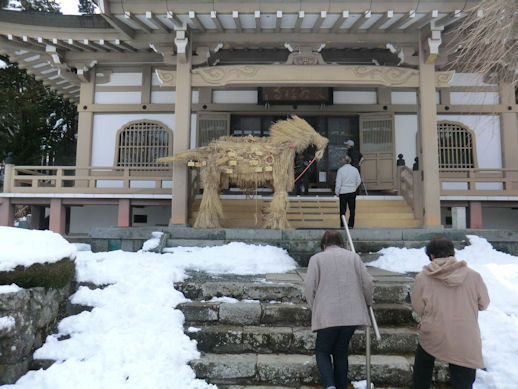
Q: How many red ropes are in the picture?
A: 1